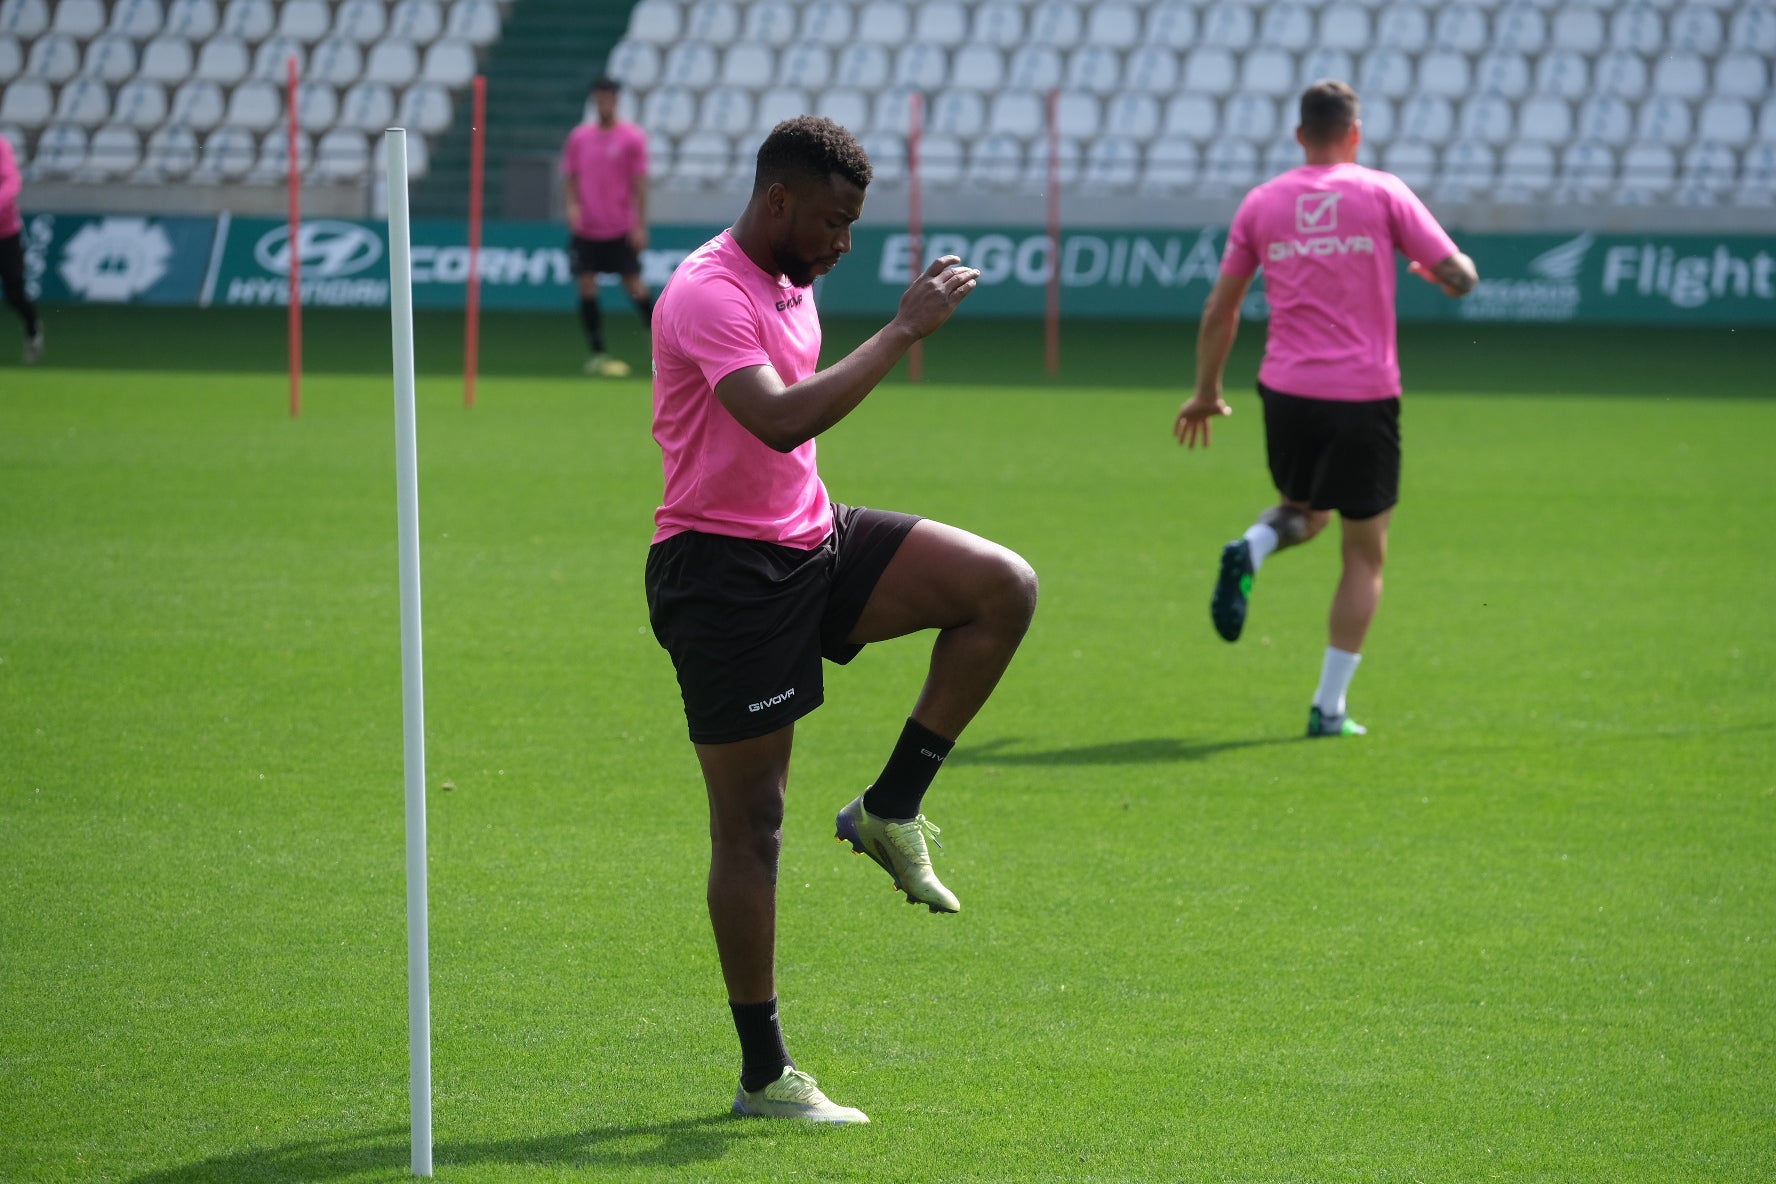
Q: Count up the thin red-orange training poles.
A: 4